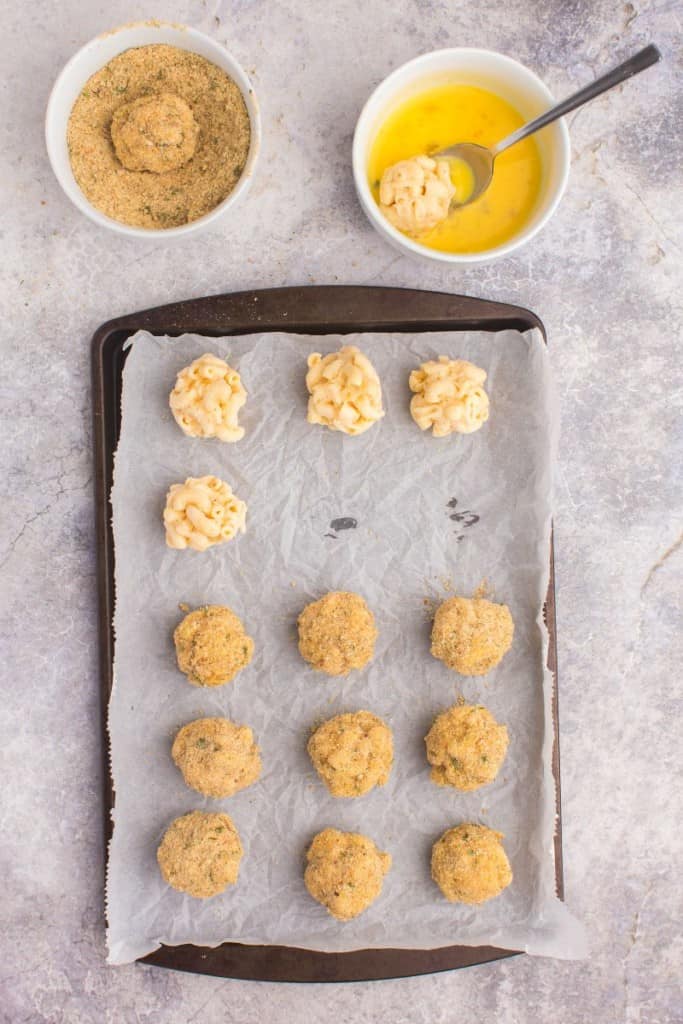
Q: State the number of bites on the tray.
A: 13